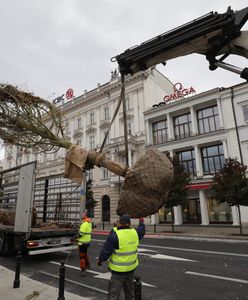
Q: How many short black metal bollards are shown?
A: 3